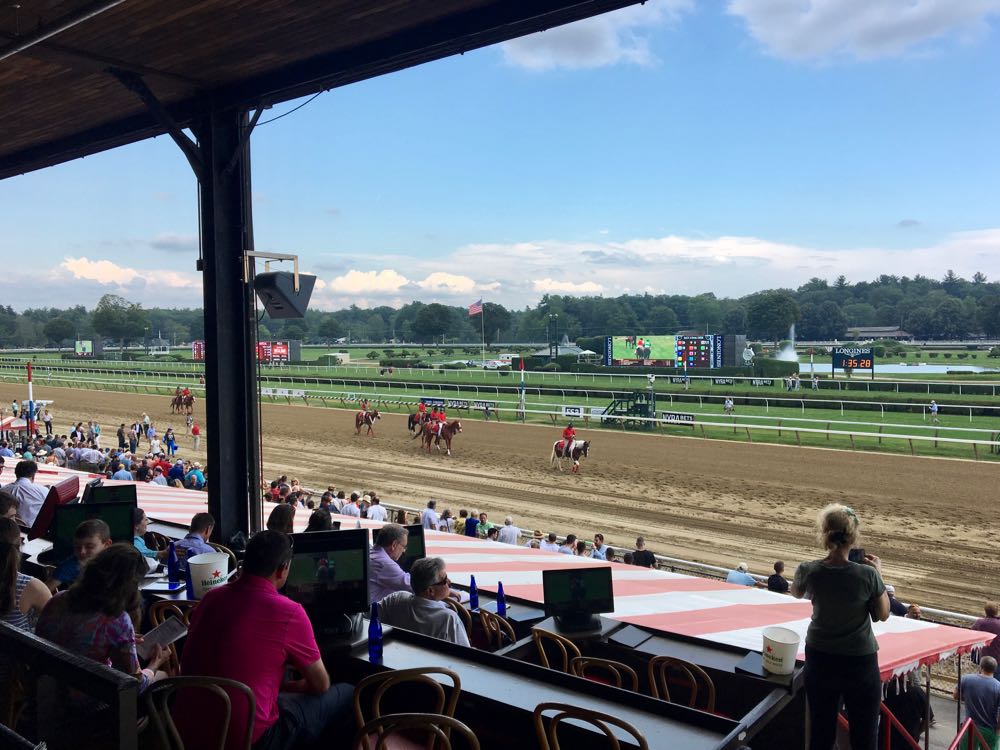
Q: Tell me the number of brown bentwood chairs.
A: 12